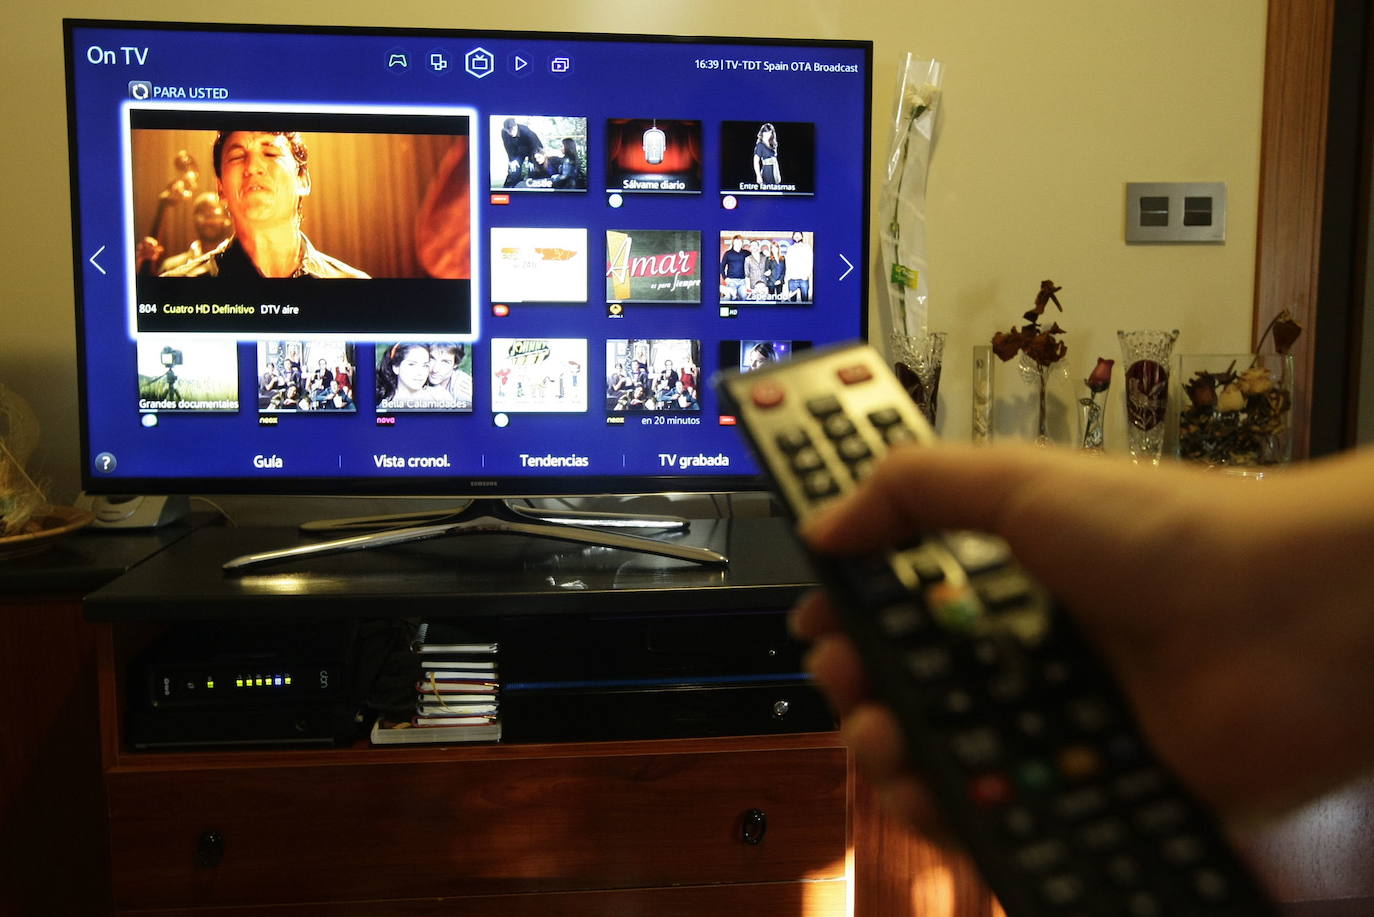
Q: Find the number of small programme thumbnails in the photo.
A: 12